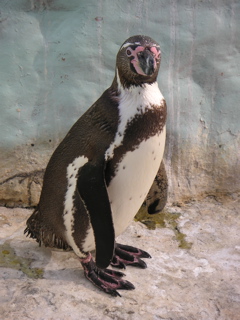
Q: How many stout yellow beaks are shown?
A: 0